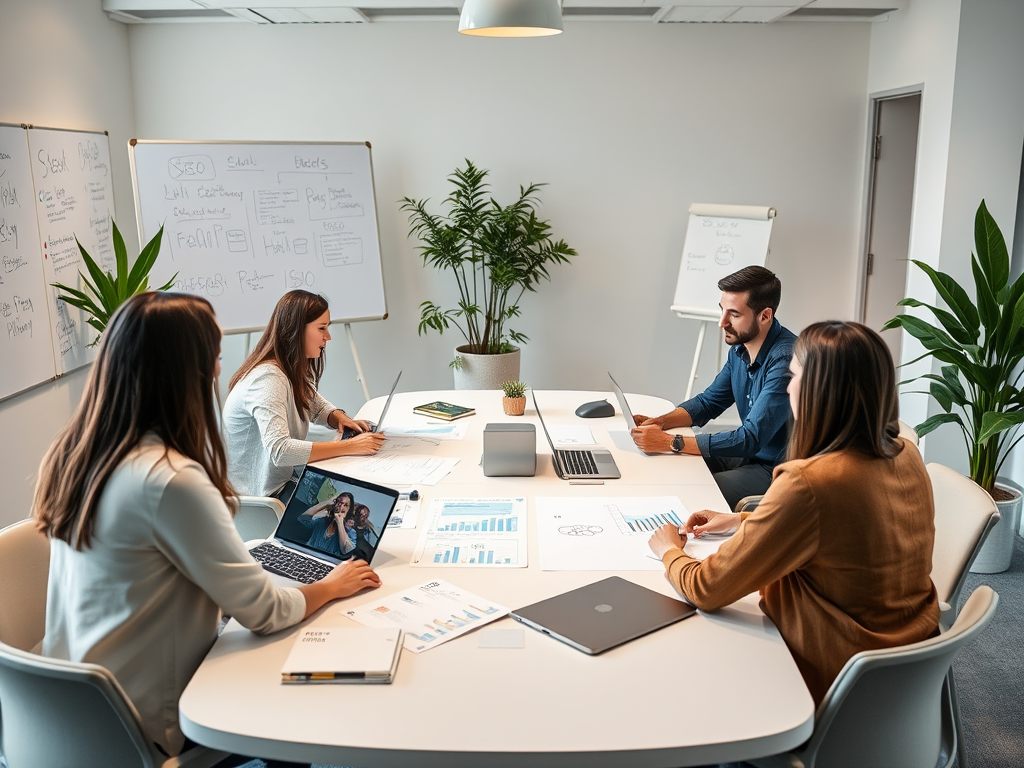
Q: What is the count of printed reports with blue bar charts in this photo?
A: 3